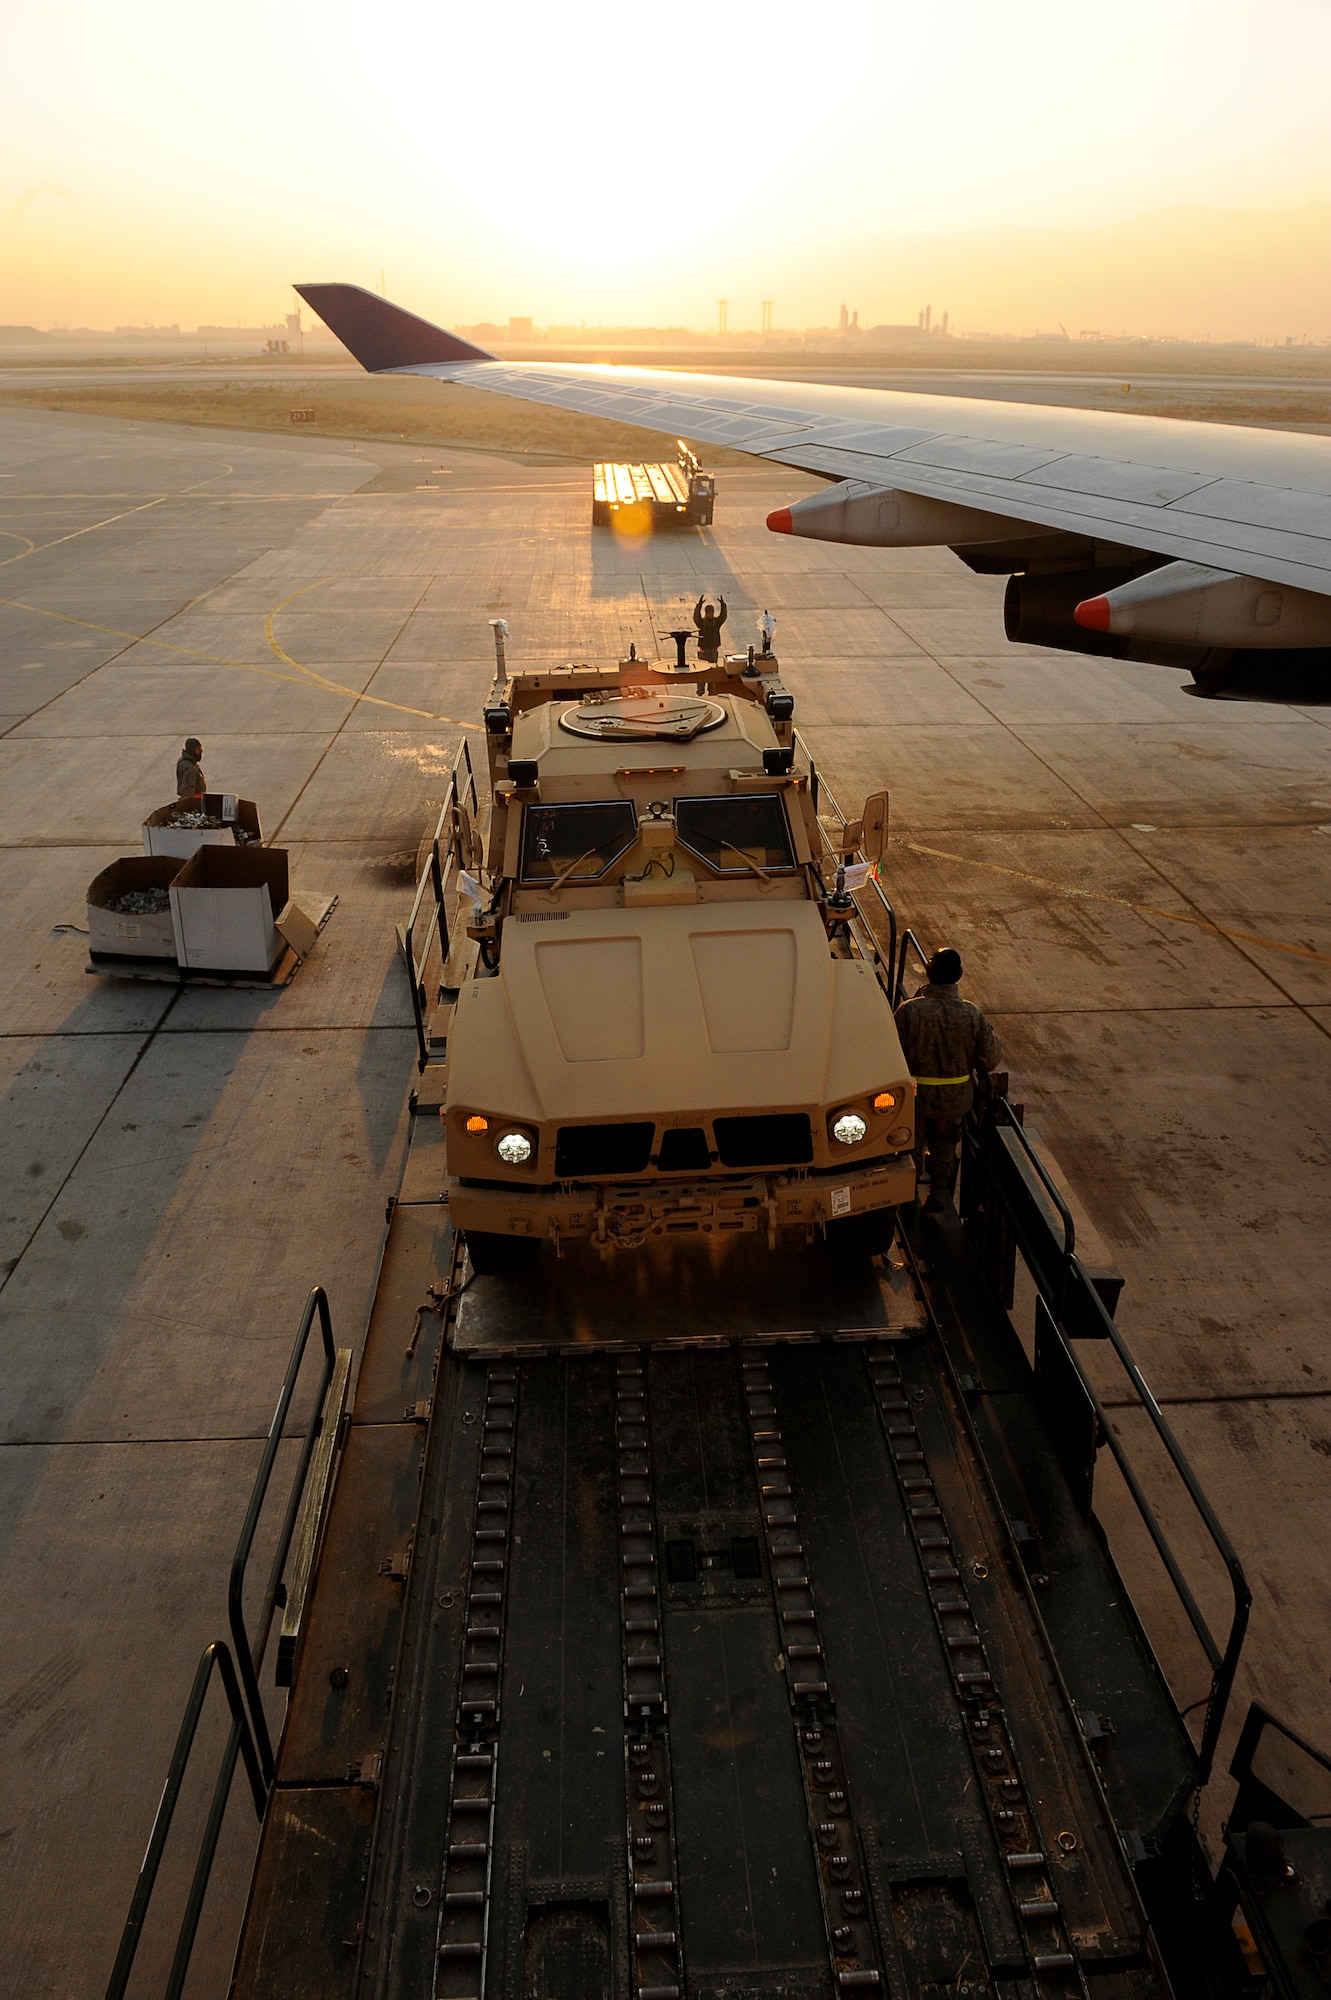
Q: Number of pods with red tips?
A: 2